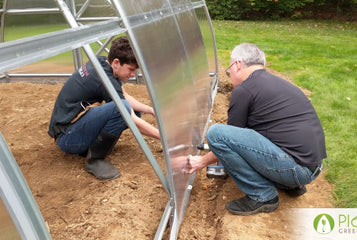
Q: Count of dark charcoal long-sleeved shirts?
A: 1